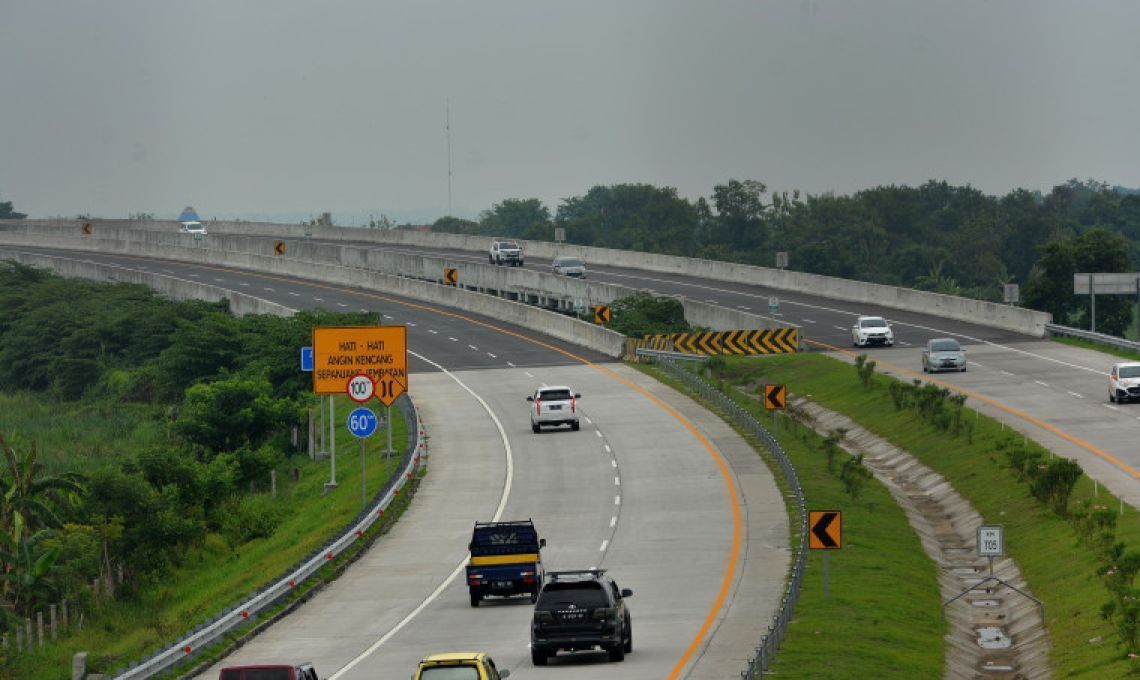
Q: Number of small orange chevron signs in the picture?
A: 6